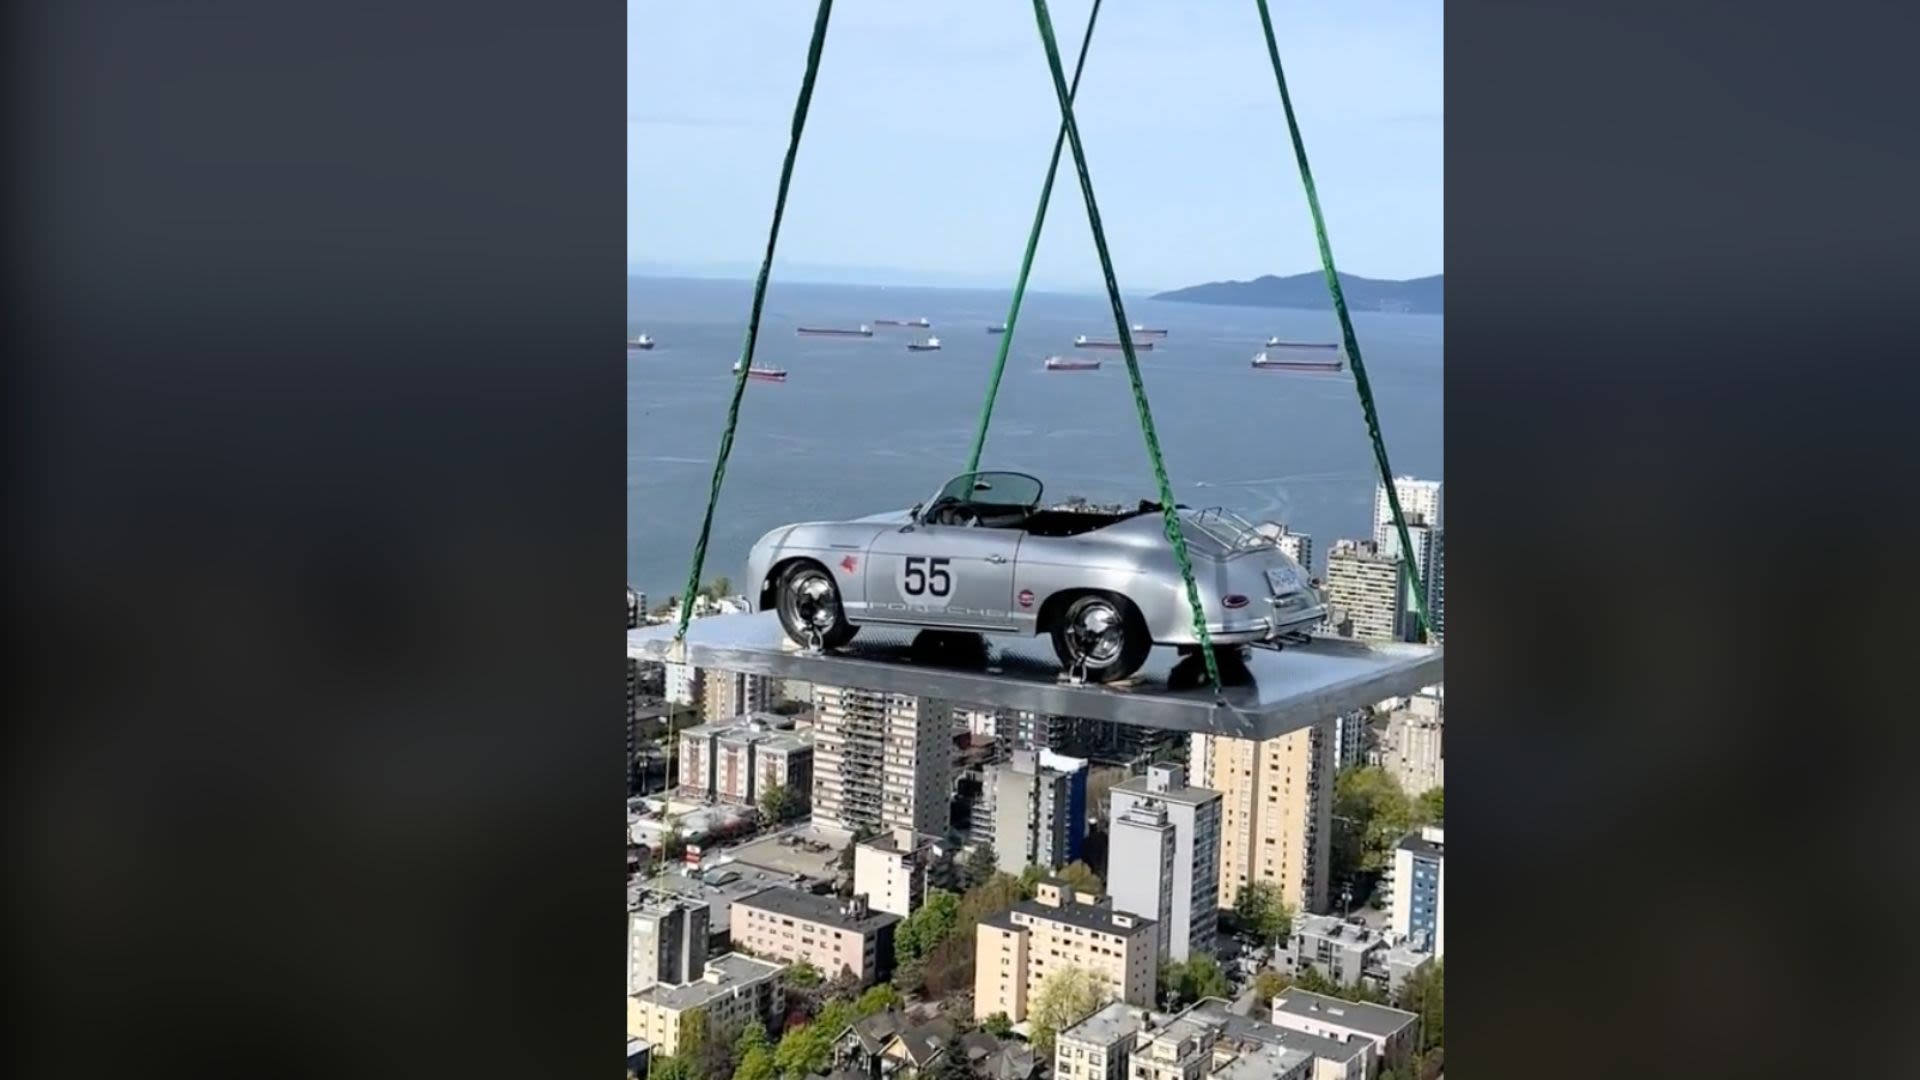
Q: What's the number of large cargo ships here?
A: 11